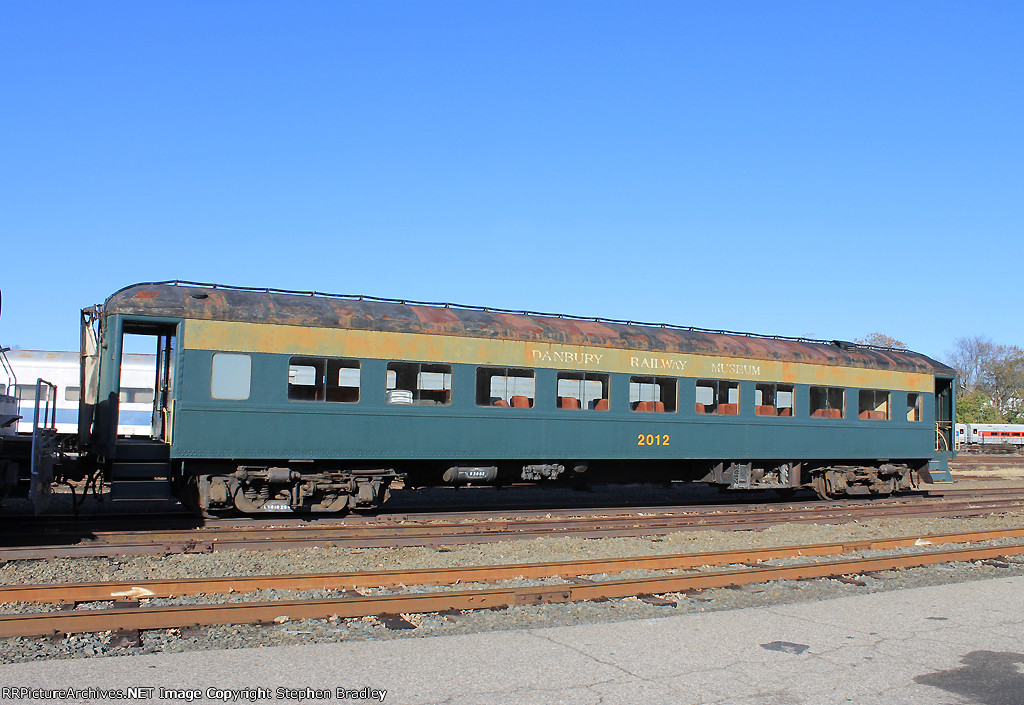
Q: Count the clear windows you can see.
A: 10